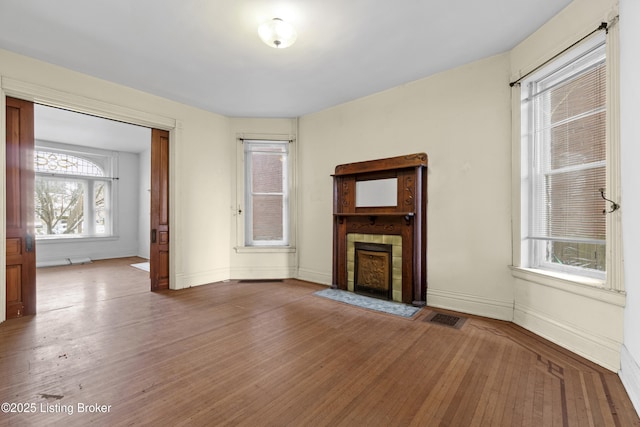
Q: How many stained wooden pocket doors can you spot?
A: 2